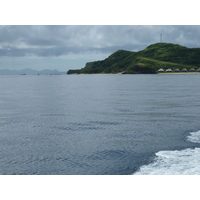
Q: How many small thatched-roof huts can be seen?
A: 6